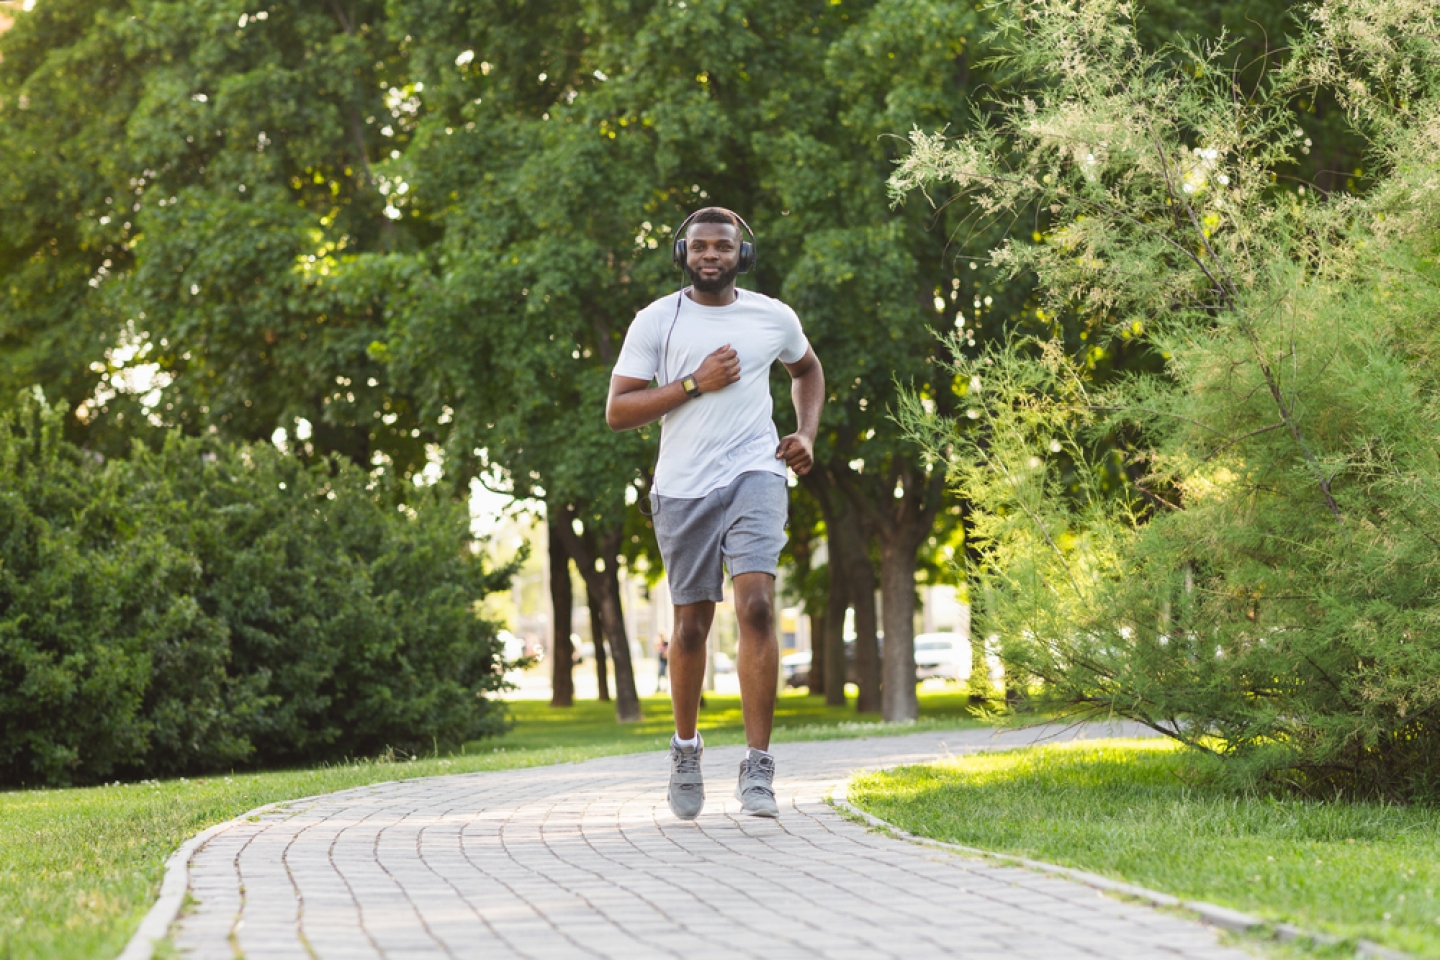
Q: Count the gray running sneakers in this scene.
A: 2